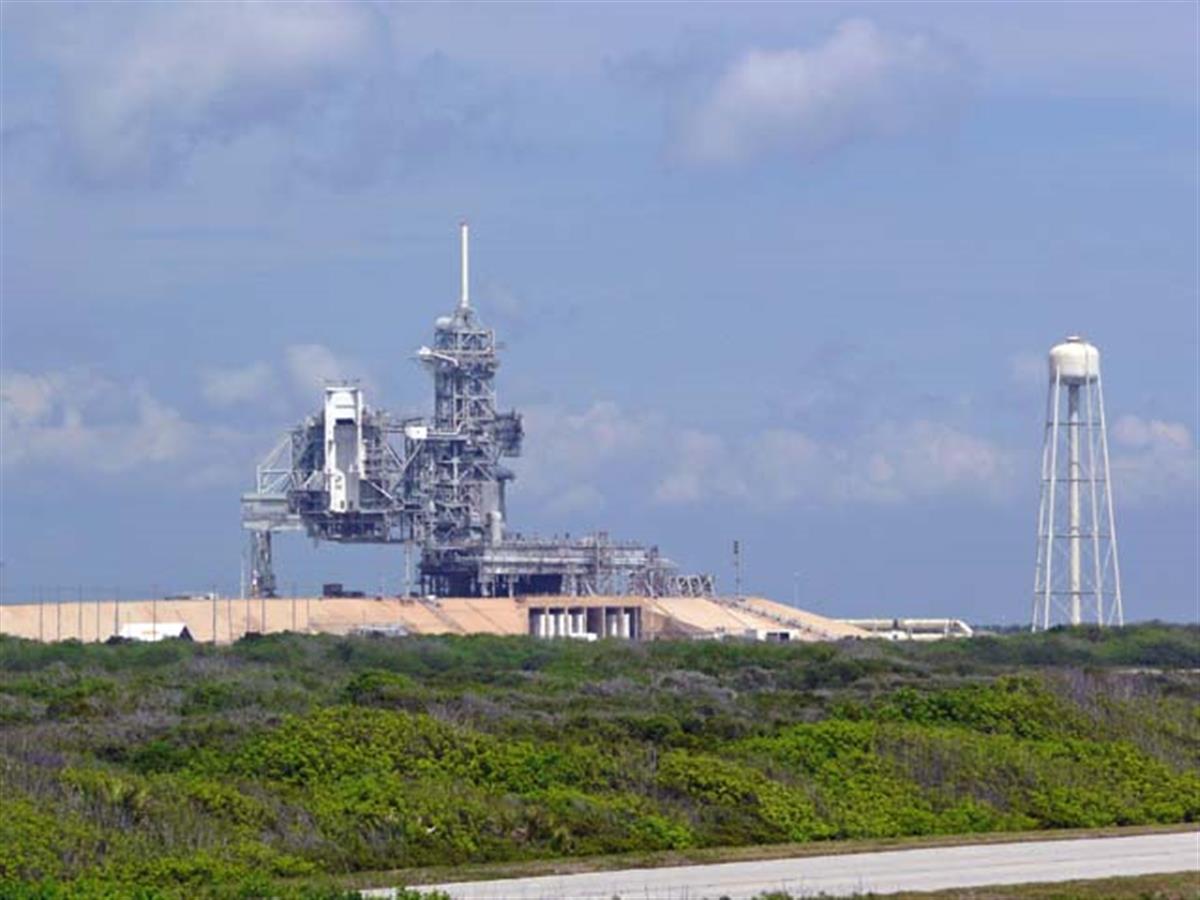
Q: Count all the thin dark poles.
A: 12